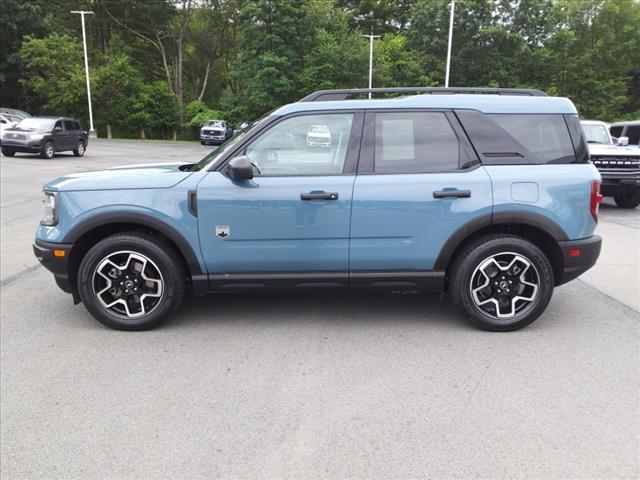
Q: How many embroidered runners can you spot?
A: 0